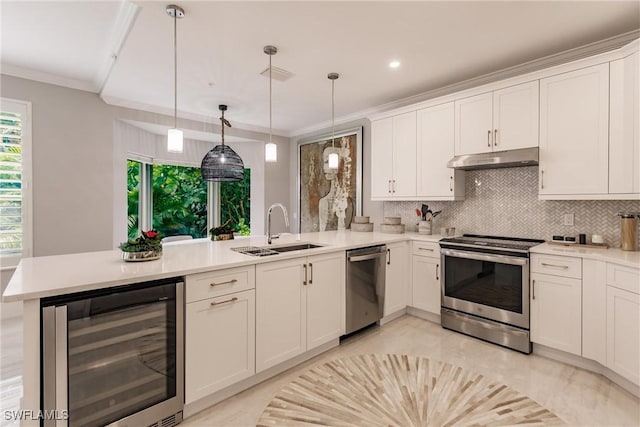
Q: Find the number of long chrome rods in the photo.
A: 3